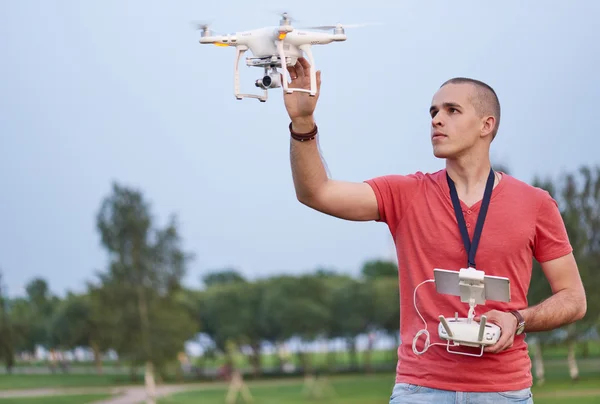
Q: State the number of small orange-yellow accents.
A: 2